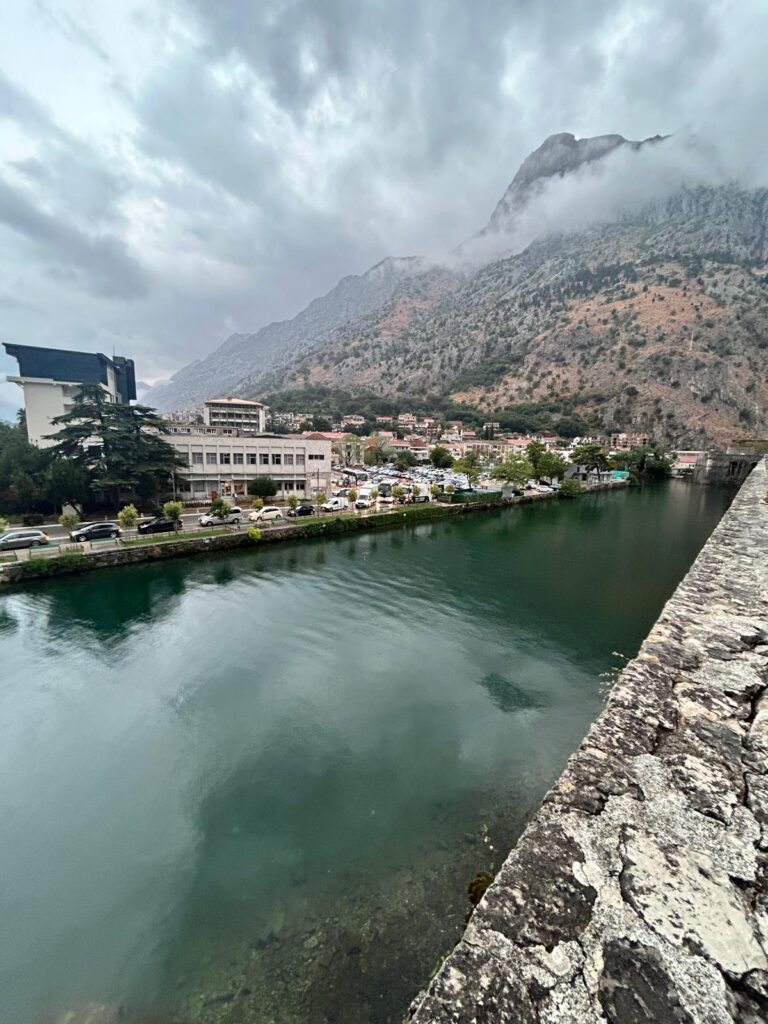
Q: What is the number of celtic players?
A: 0